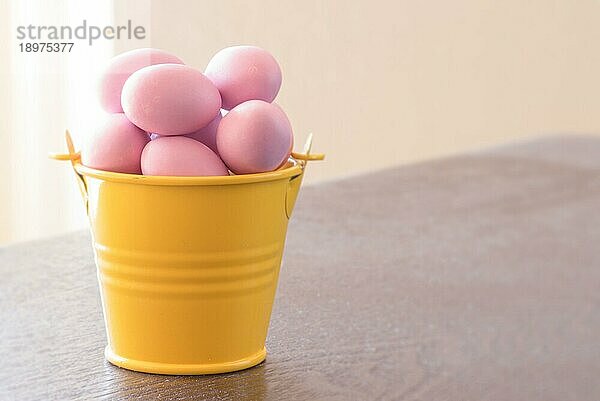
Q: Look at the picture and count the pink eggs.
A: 7